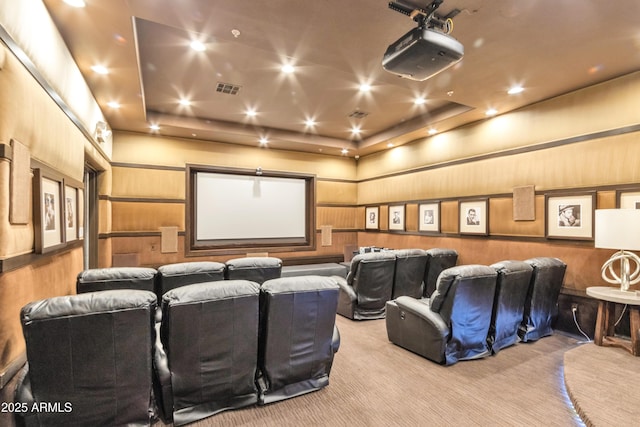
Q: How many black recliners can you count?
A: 12